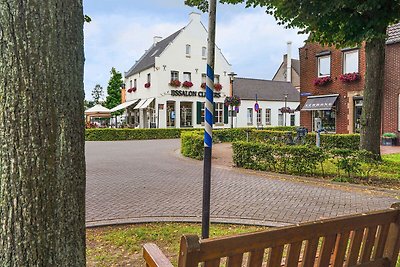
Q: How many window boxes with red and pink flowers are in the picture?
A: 9